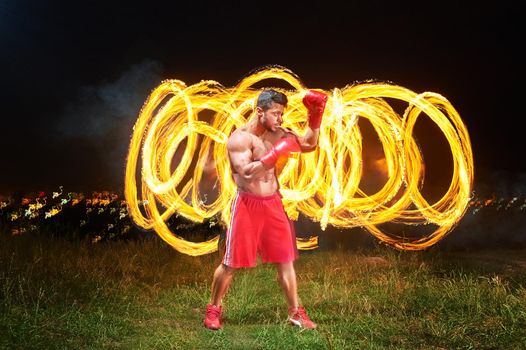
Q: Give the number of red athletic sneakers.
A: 2